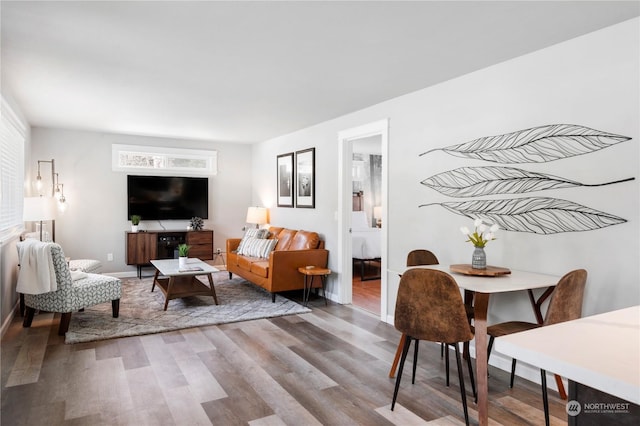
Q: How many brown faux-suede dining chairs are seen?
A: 3